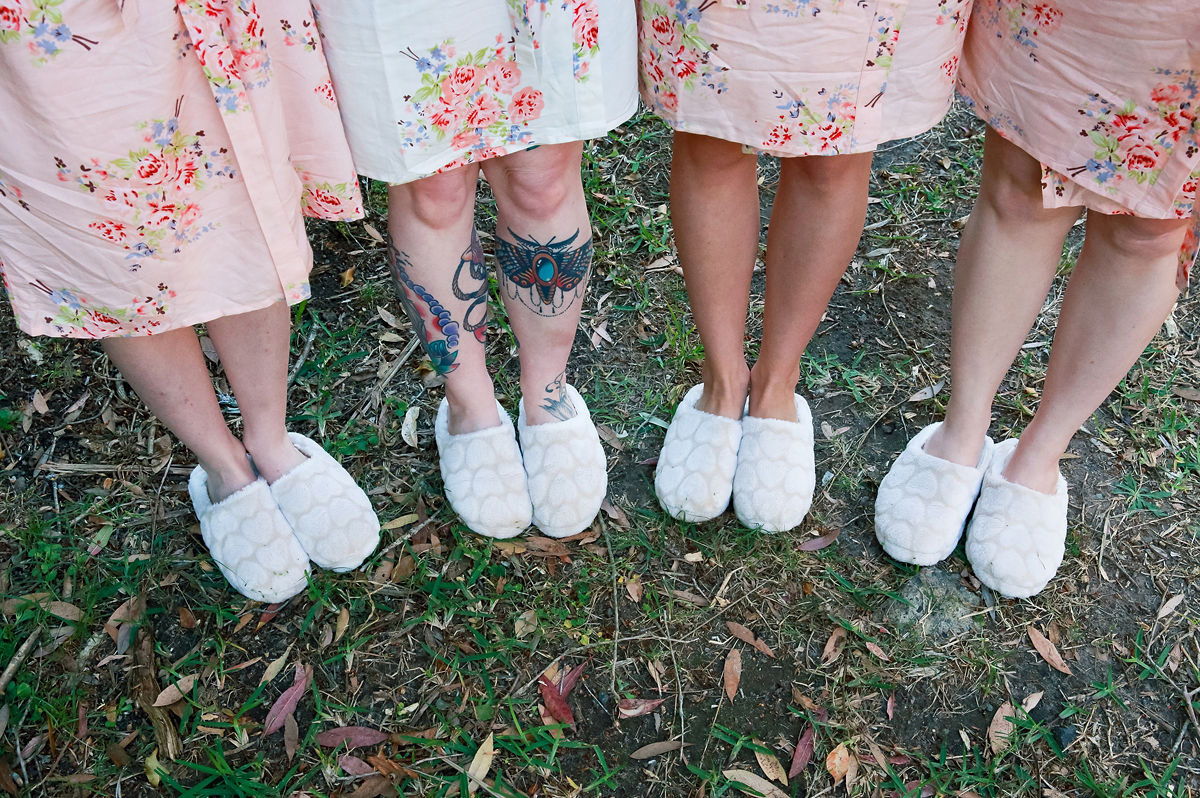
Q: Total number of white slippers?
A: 8